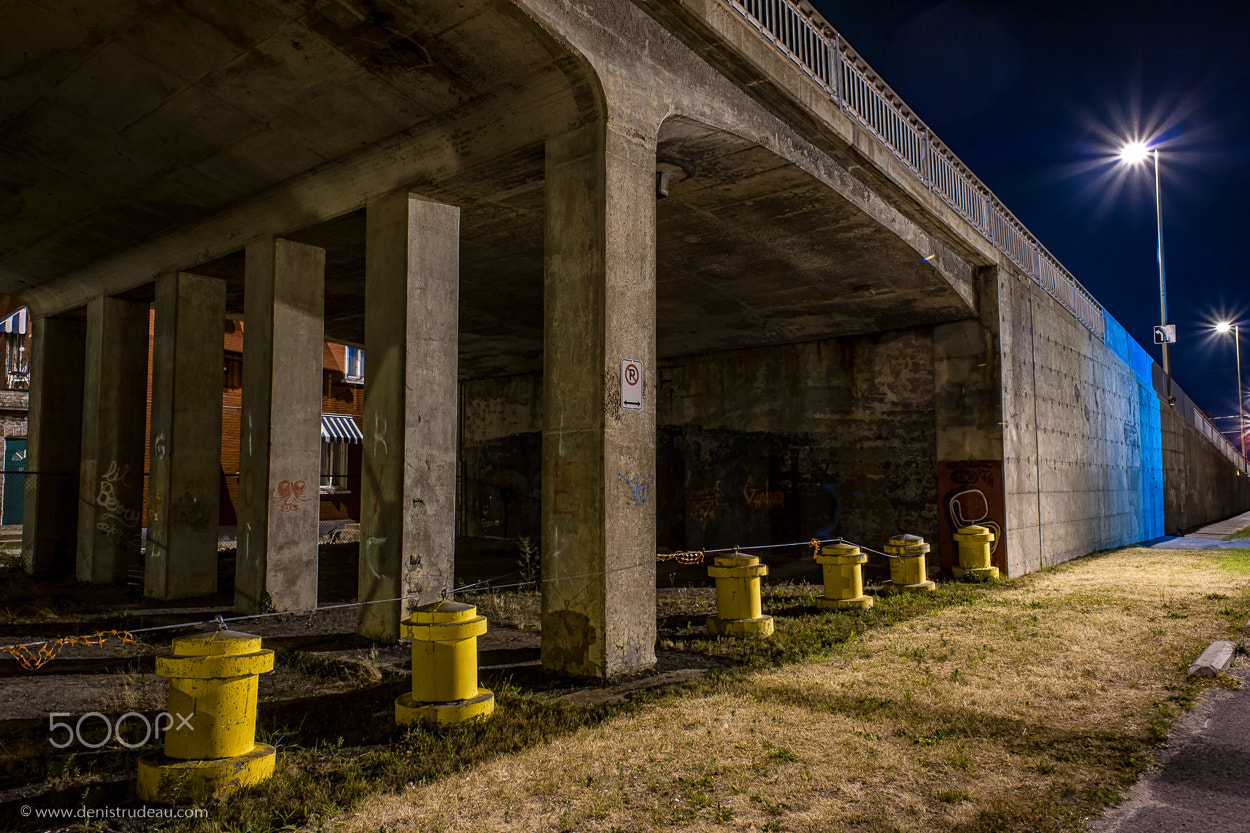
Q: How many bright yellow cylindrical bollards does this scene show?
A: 6